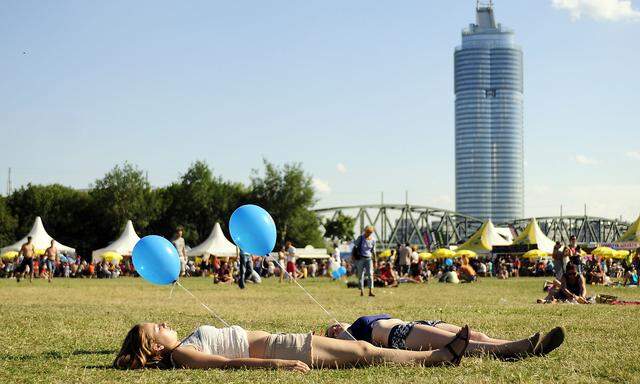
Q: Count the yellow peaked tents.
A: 3